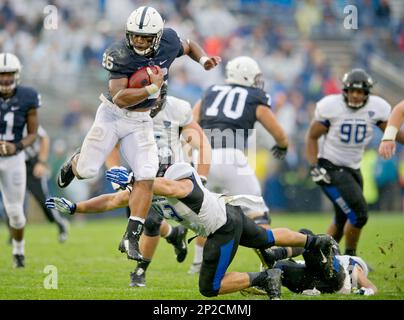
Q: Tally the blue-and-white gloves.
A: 2